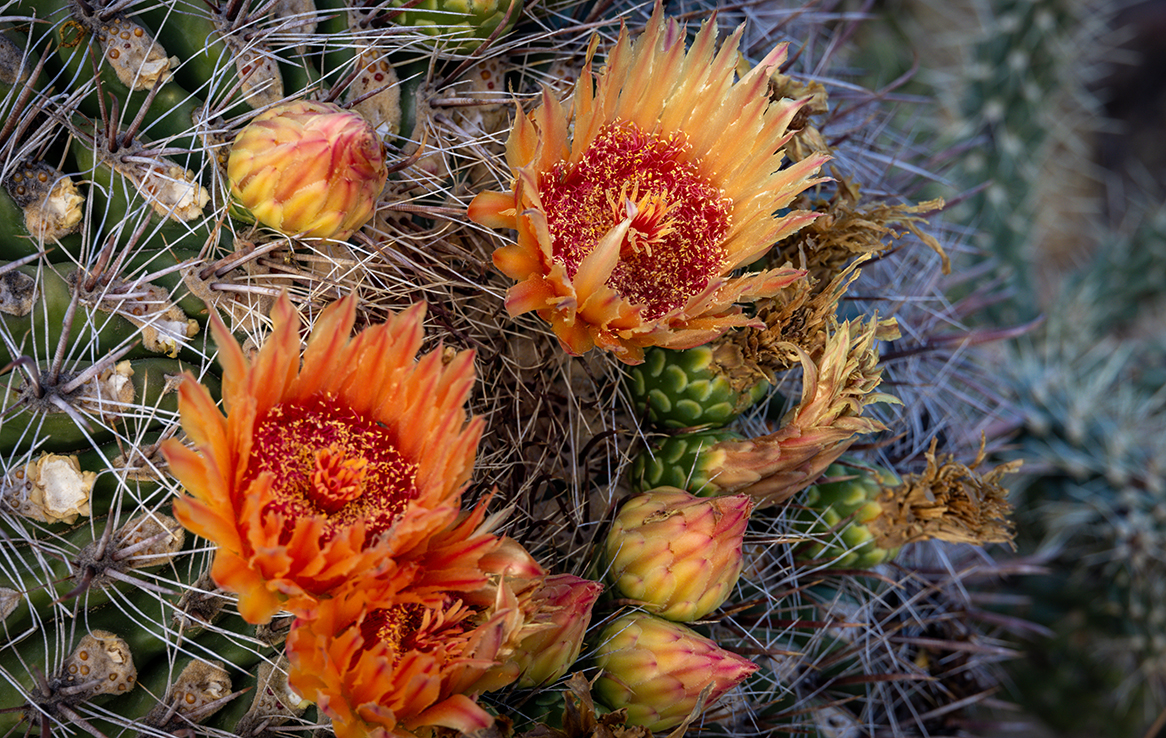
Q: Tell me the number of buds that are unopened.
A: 4